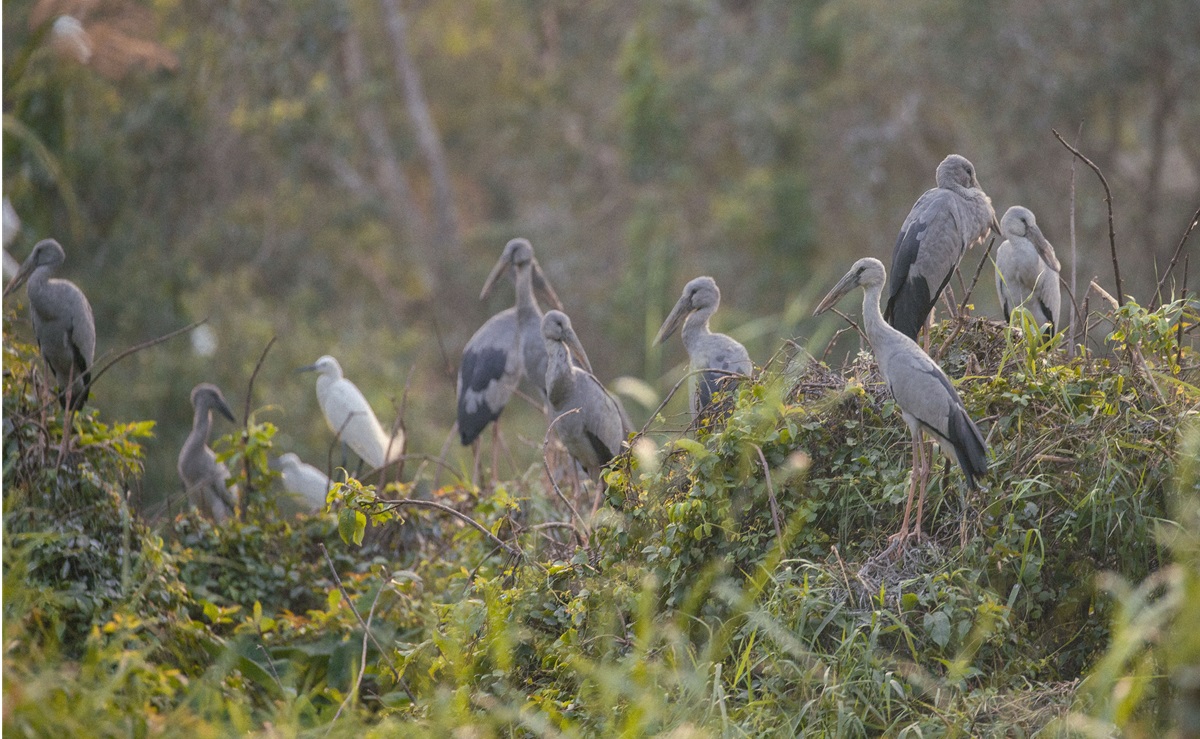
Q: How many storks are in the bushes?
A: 9